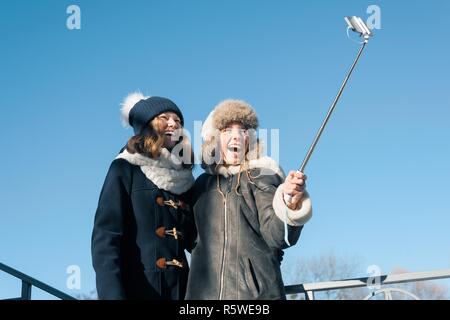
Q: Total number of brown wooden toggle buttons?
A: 3